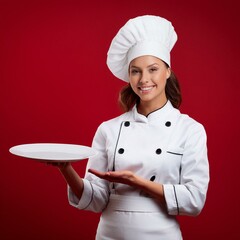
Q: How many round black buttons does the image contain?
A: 5